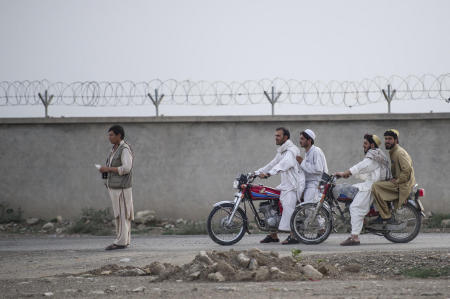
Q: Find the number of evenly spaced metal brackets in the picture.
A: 4